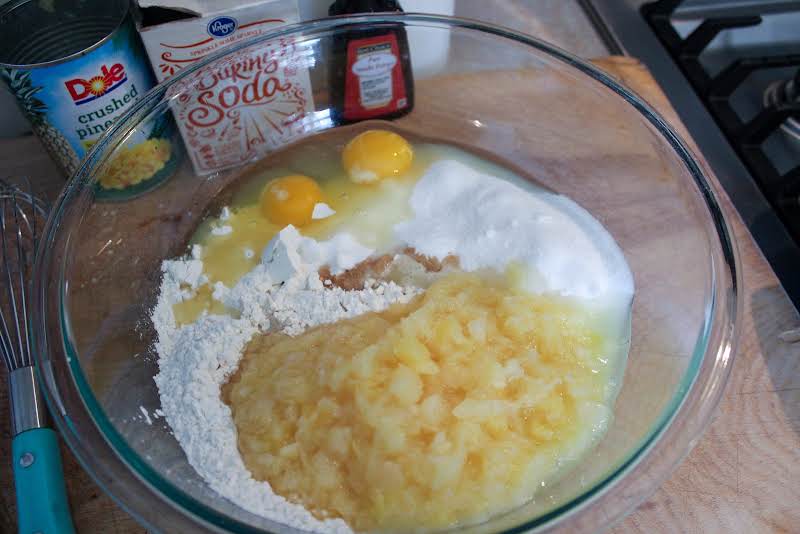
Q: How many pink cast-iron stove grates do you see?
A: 0